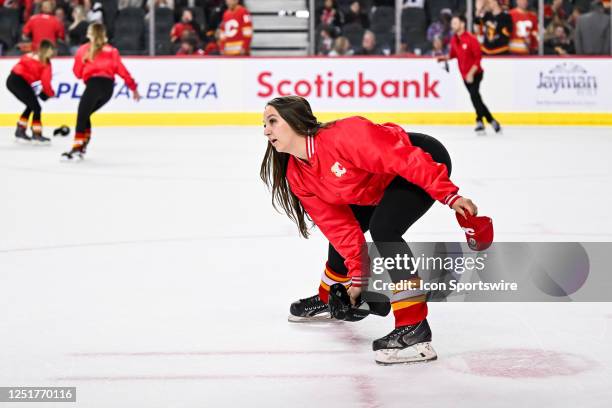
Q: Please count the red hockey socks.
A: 6